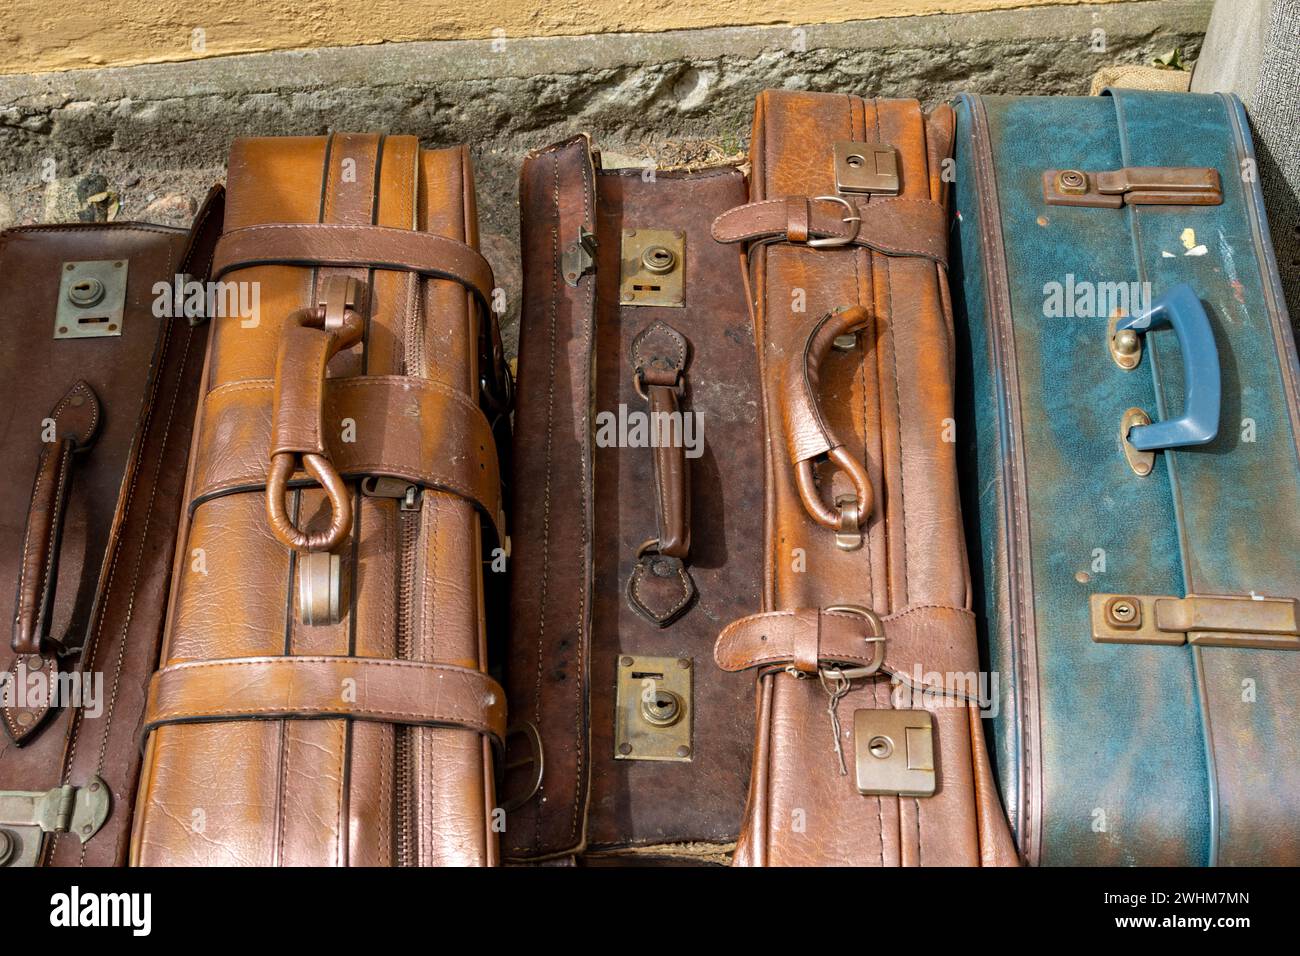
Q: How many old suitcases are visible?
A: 5